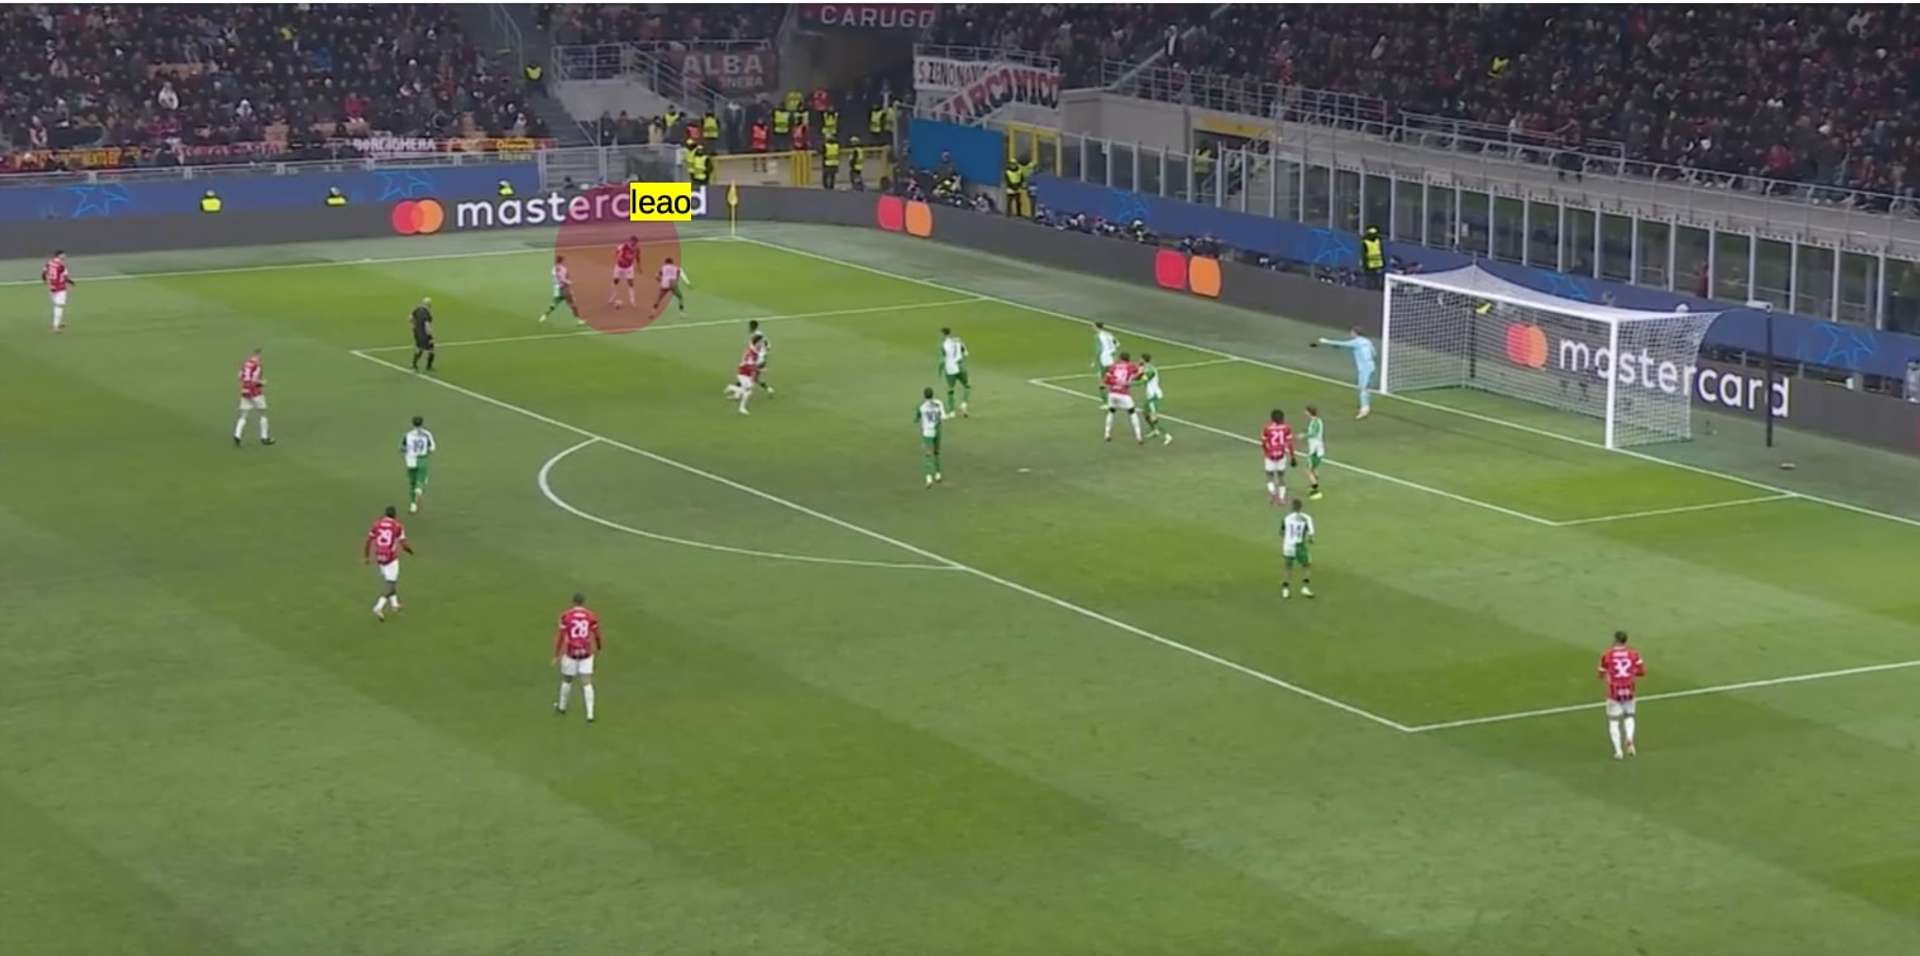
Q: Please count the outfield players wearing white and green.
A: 10